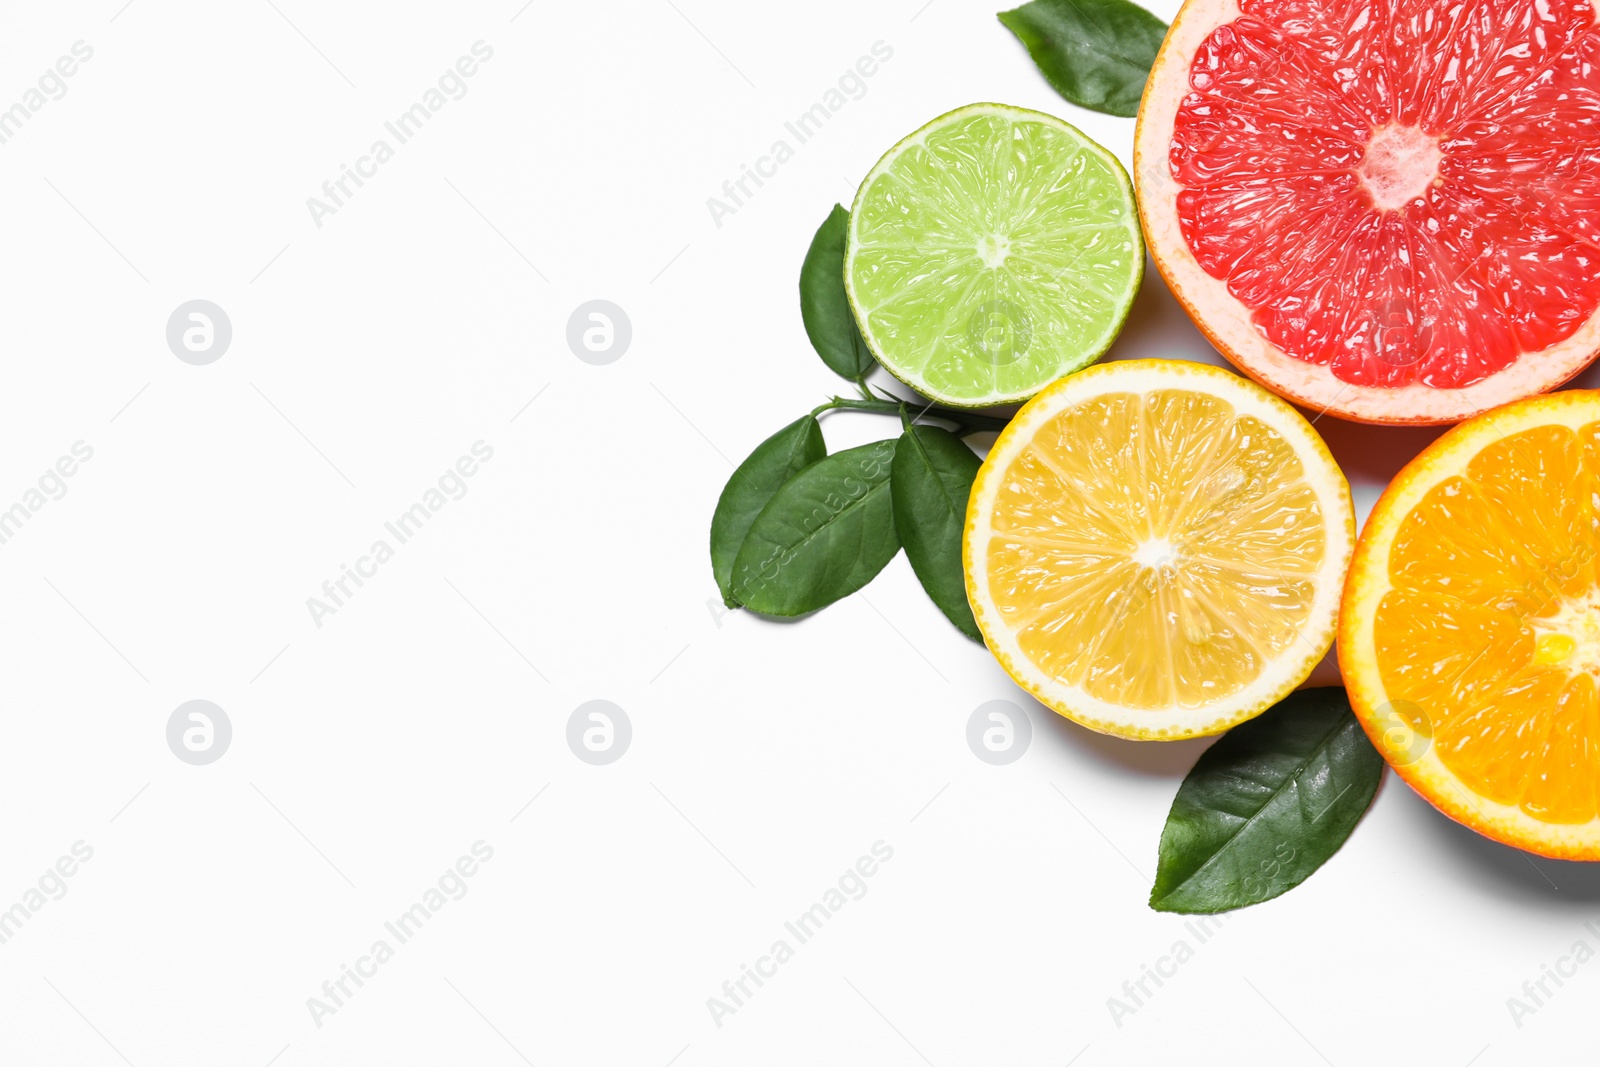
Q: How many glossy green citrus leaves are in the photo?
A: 6